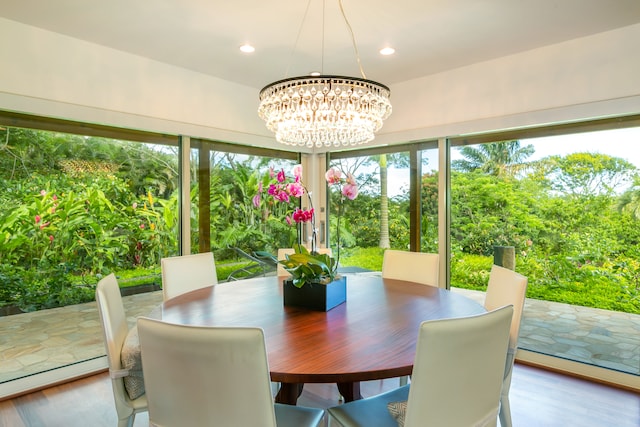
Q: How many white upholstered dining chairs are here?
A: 7